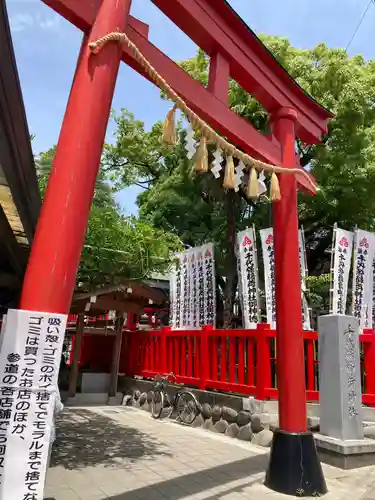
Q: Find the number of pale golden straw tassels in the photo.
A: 5